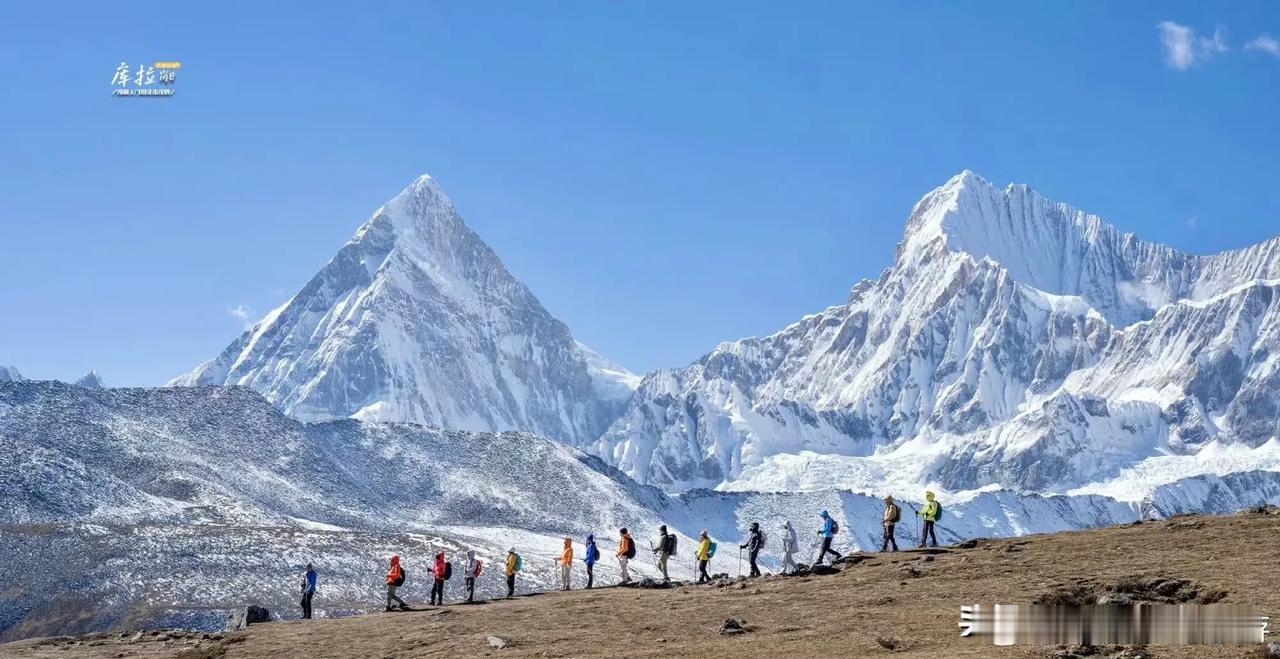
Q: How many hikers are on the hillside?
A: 15